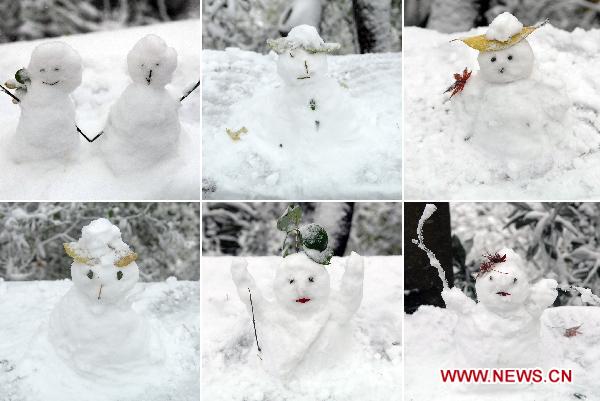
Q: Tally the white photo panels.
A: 6